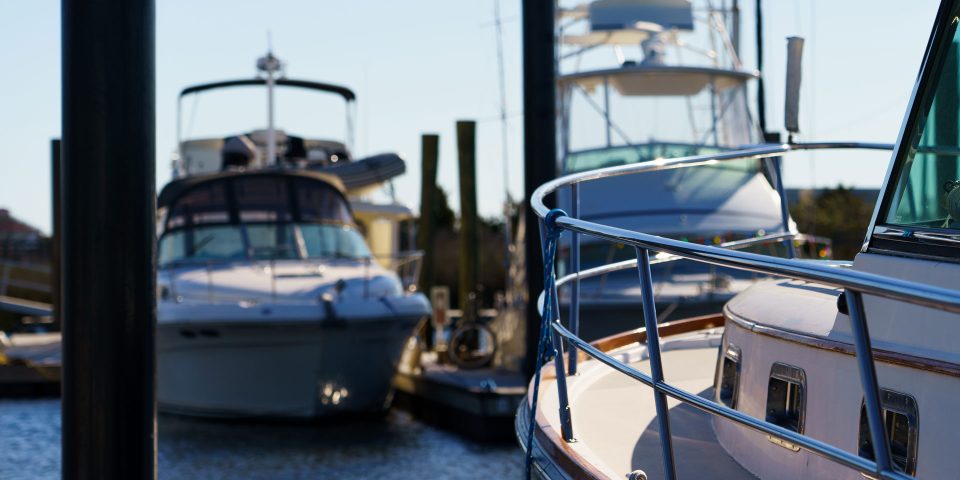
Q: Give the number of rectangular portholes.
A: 3